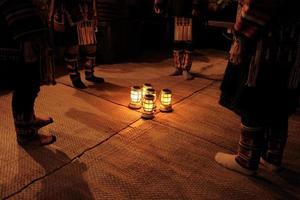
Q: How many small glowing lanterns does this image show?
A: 5